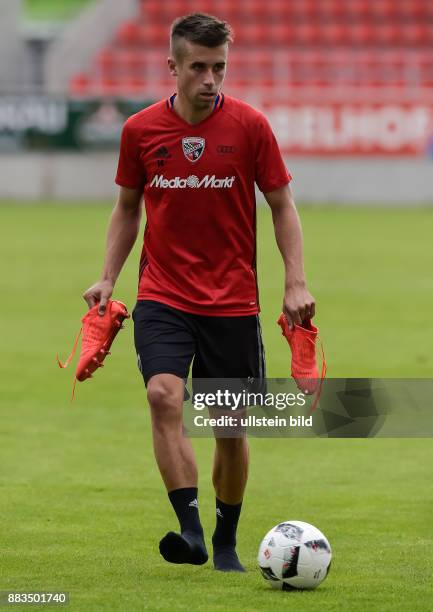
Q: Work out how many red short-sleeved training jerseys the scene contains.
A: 1